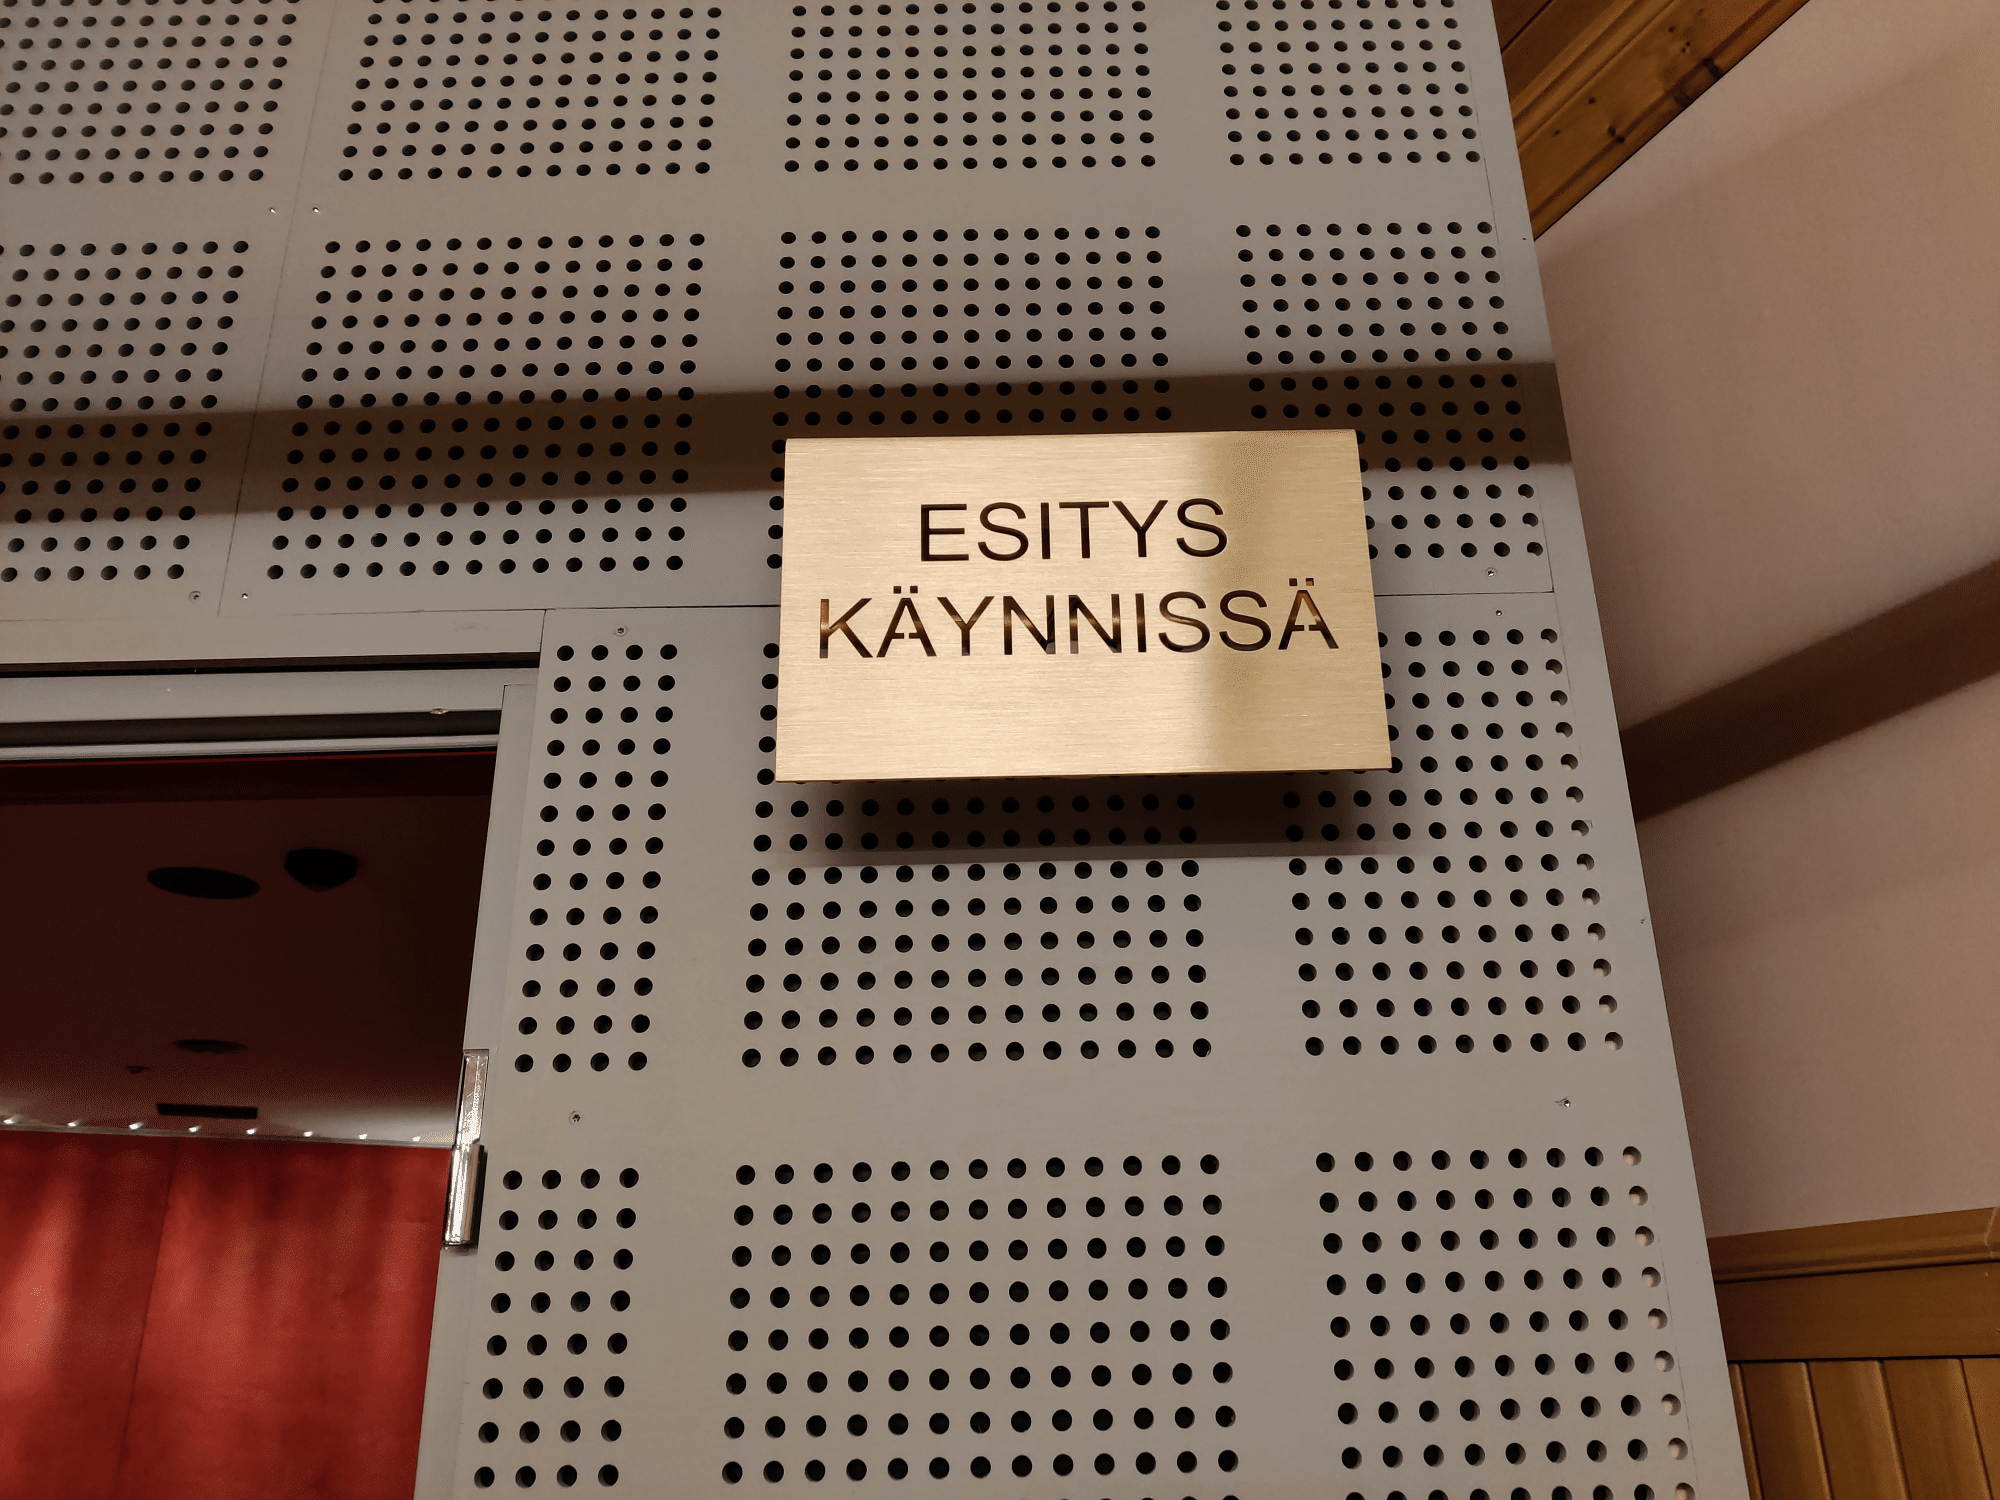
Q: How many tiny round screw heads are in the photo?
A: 9